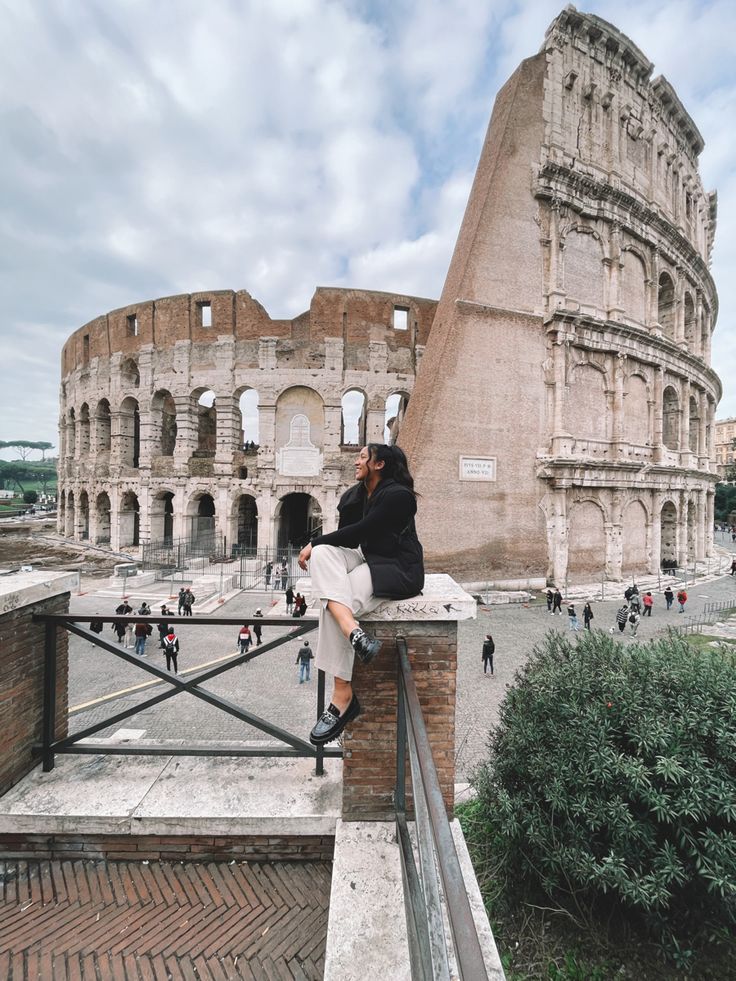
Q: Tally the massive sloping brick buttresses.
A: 1